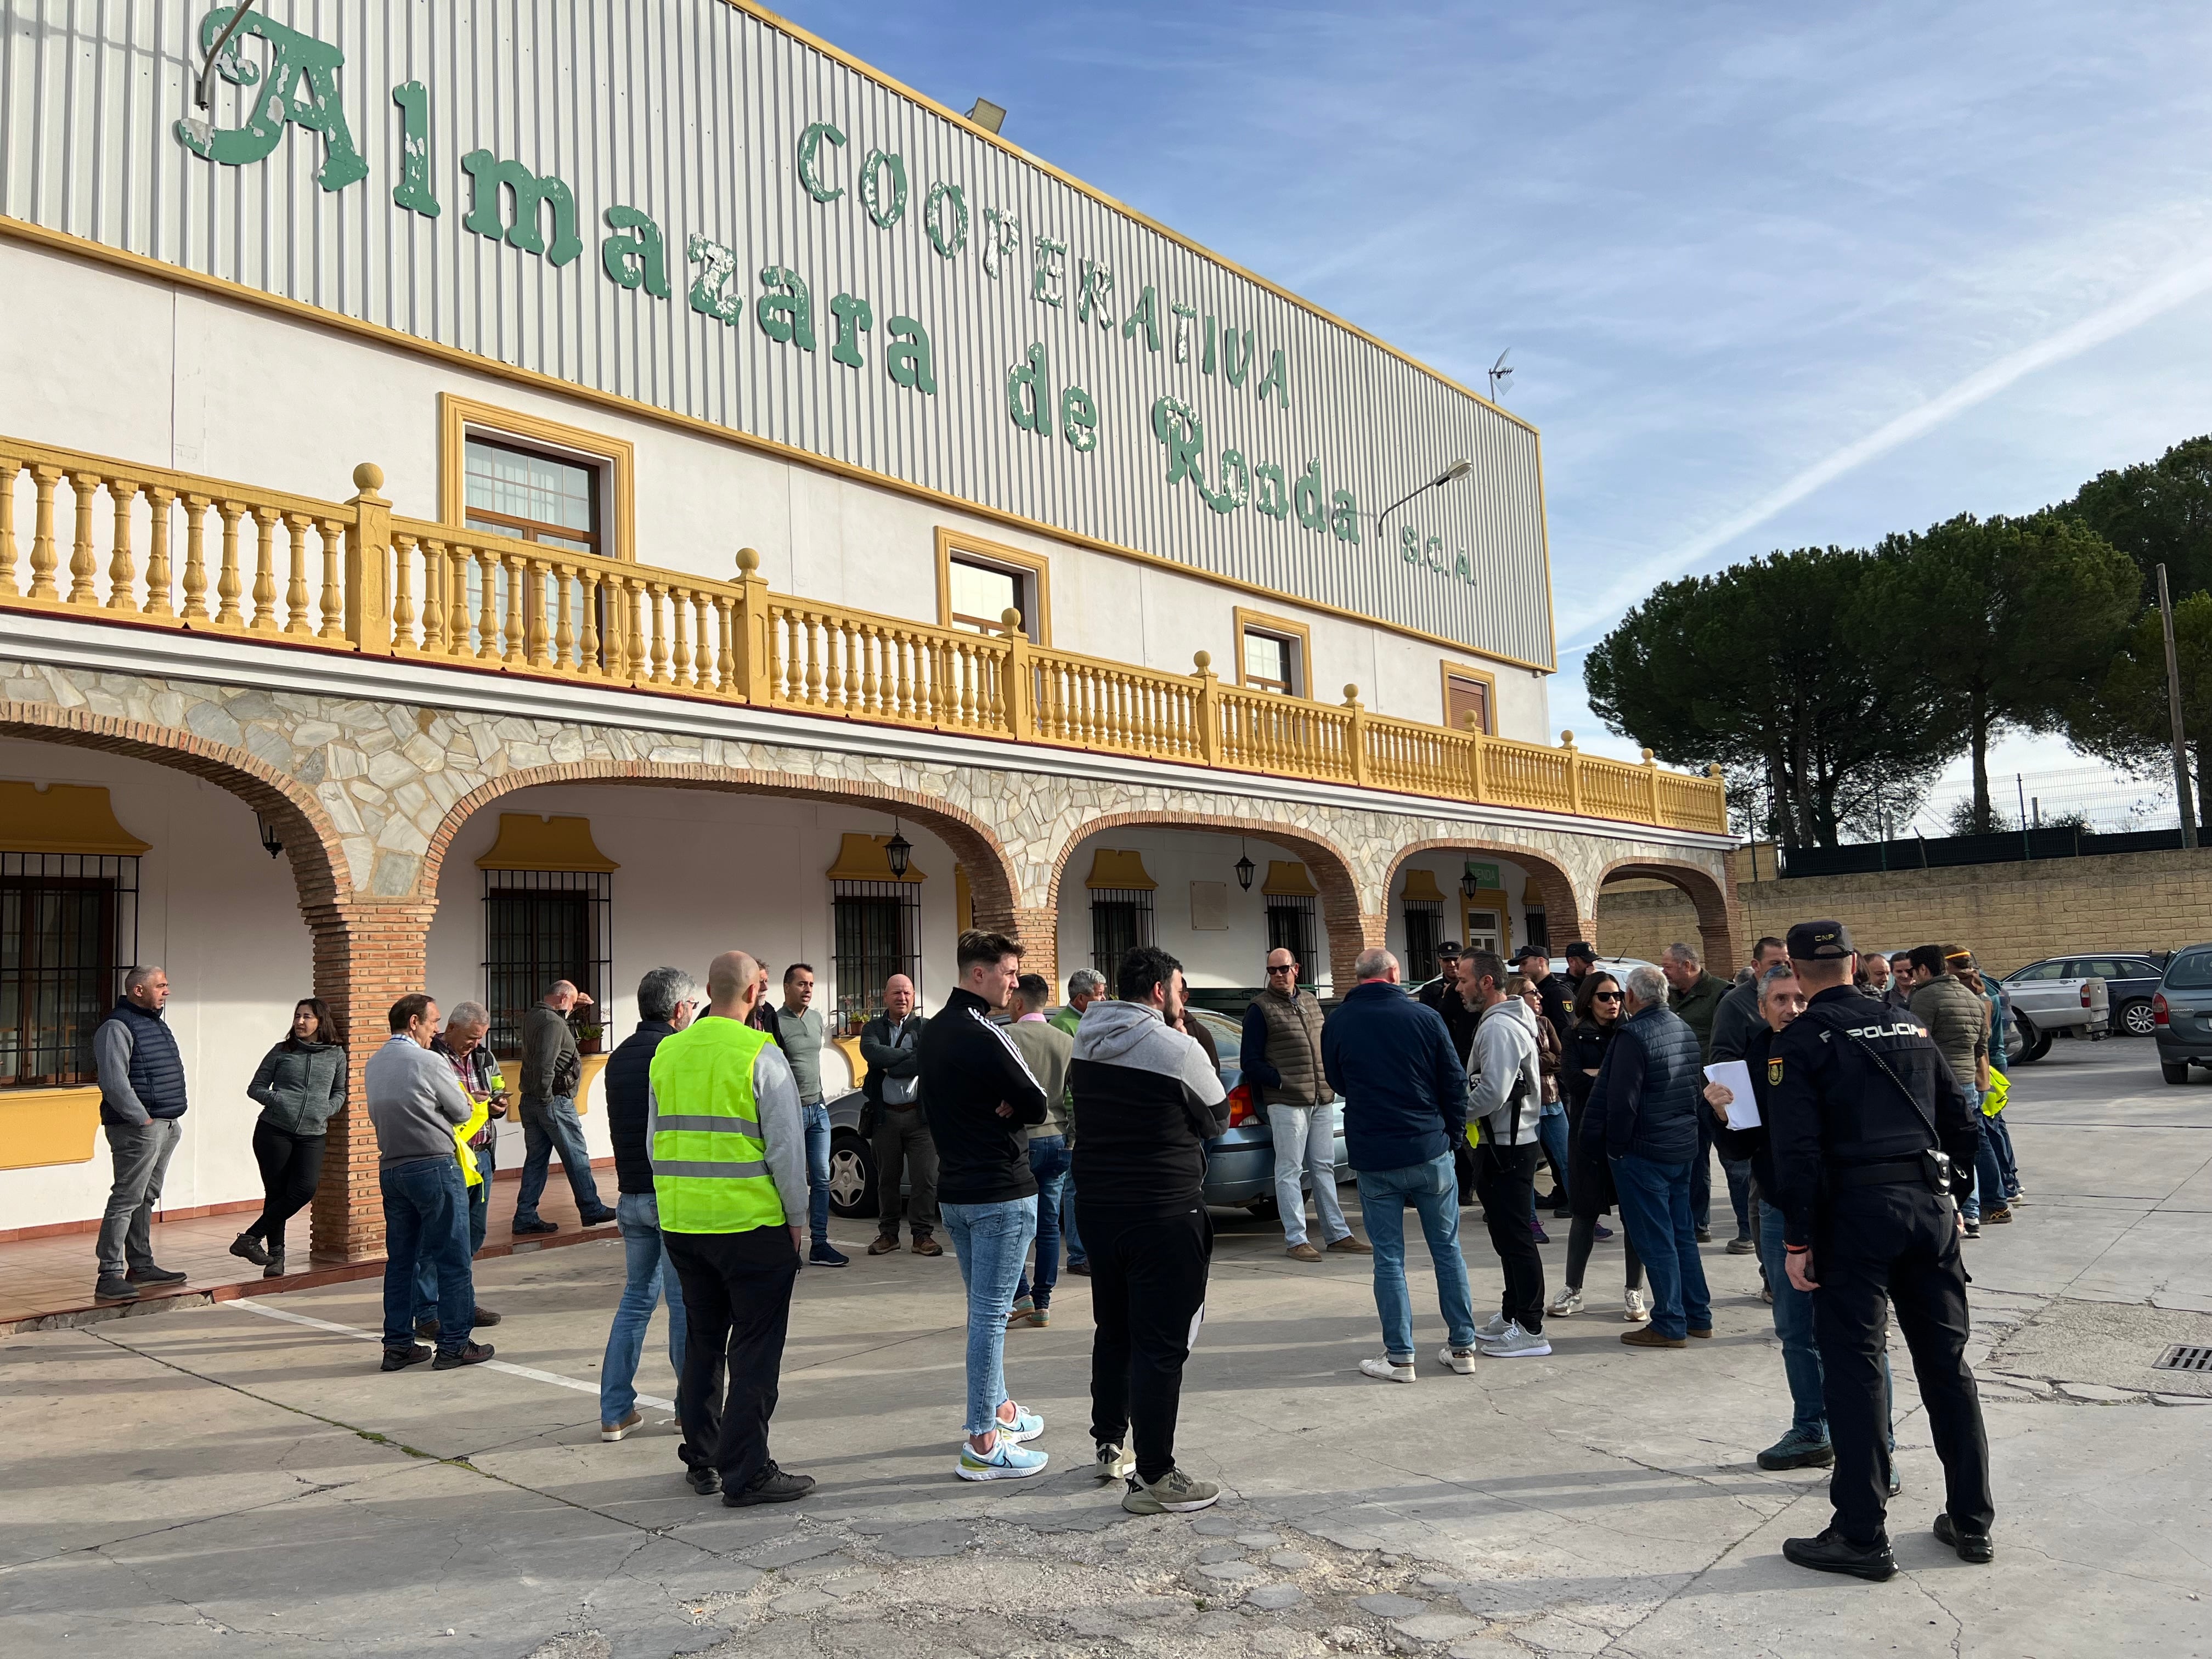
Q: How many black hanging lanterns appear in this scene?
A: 4